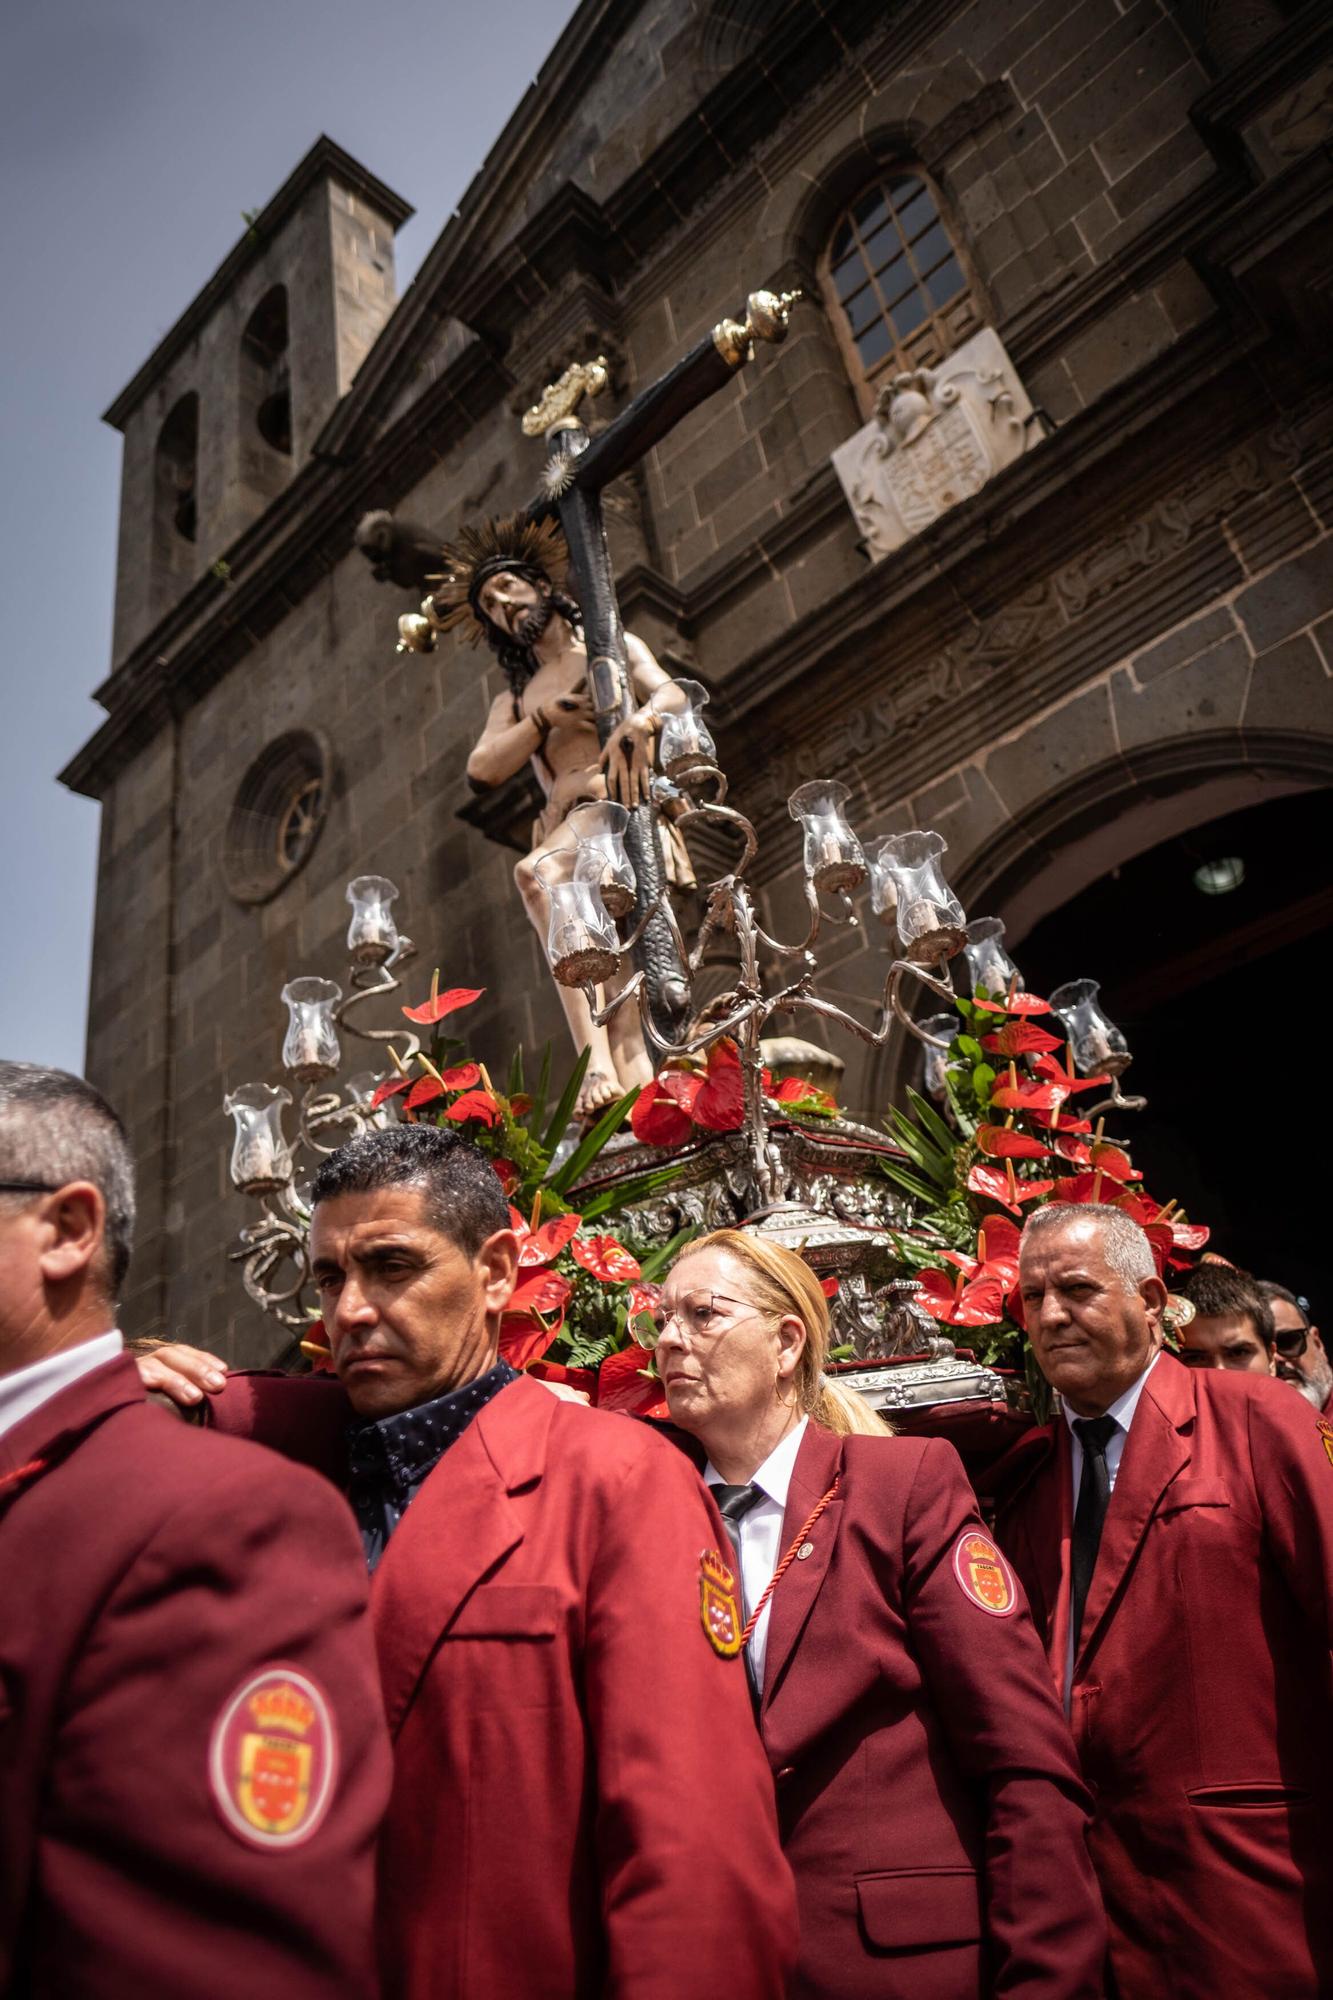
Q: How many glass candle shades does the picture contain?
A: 13